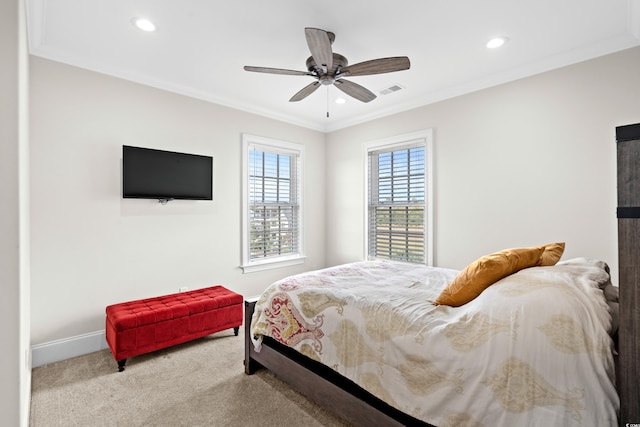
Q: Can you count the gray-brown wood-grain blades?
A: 5